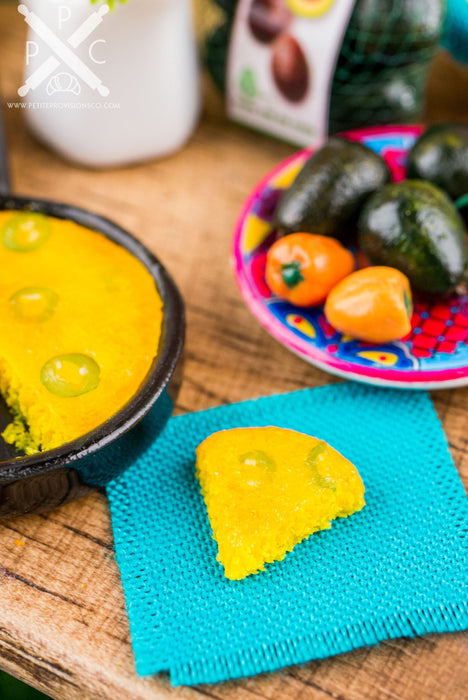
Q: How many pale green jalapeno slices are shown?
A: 5